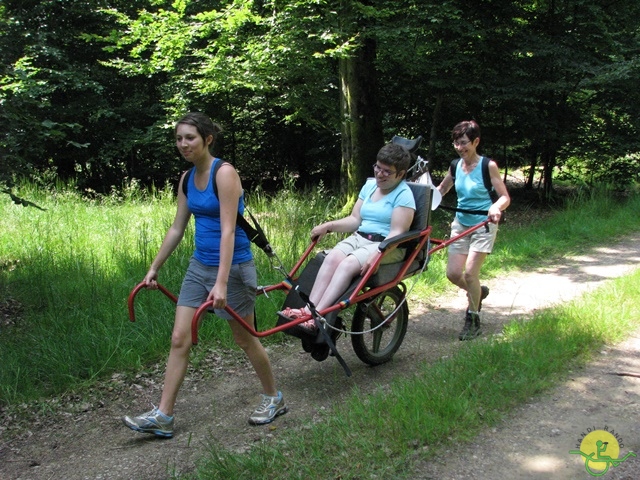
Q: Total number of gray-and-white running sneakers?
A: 2